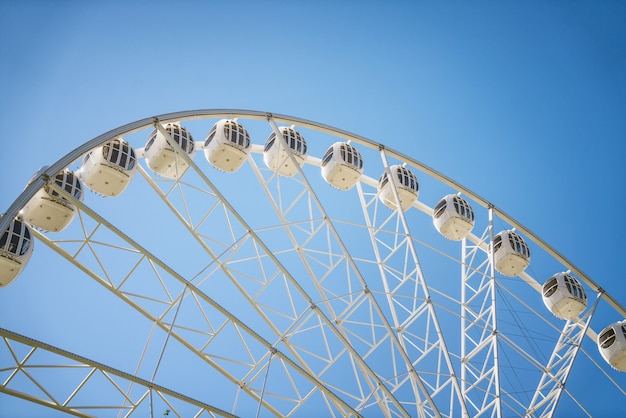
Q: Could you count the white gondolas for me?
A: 12